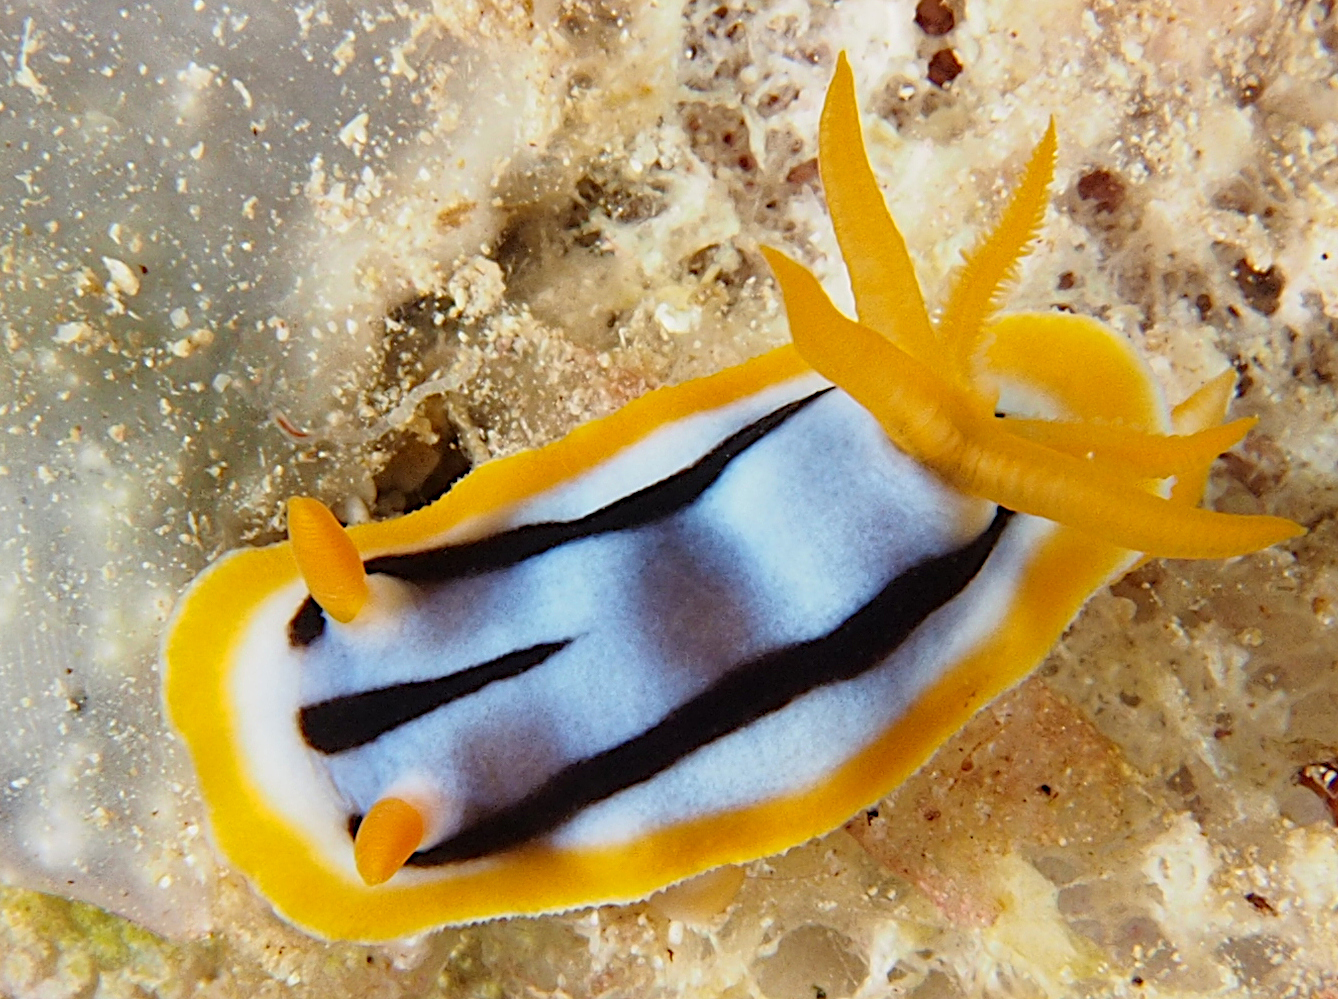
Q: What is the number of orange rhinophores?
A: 2